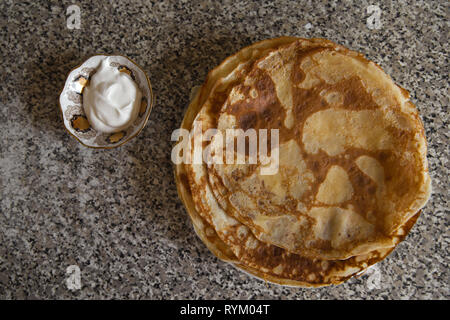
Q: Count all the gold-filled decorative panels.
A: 5